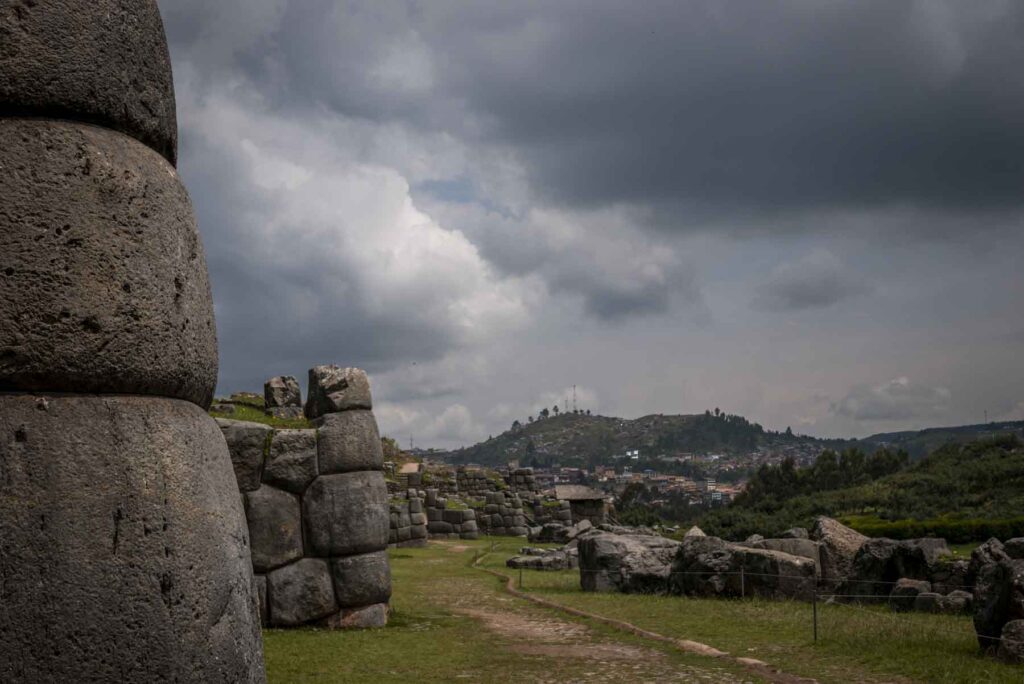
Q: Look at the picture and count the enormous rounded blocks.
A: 3